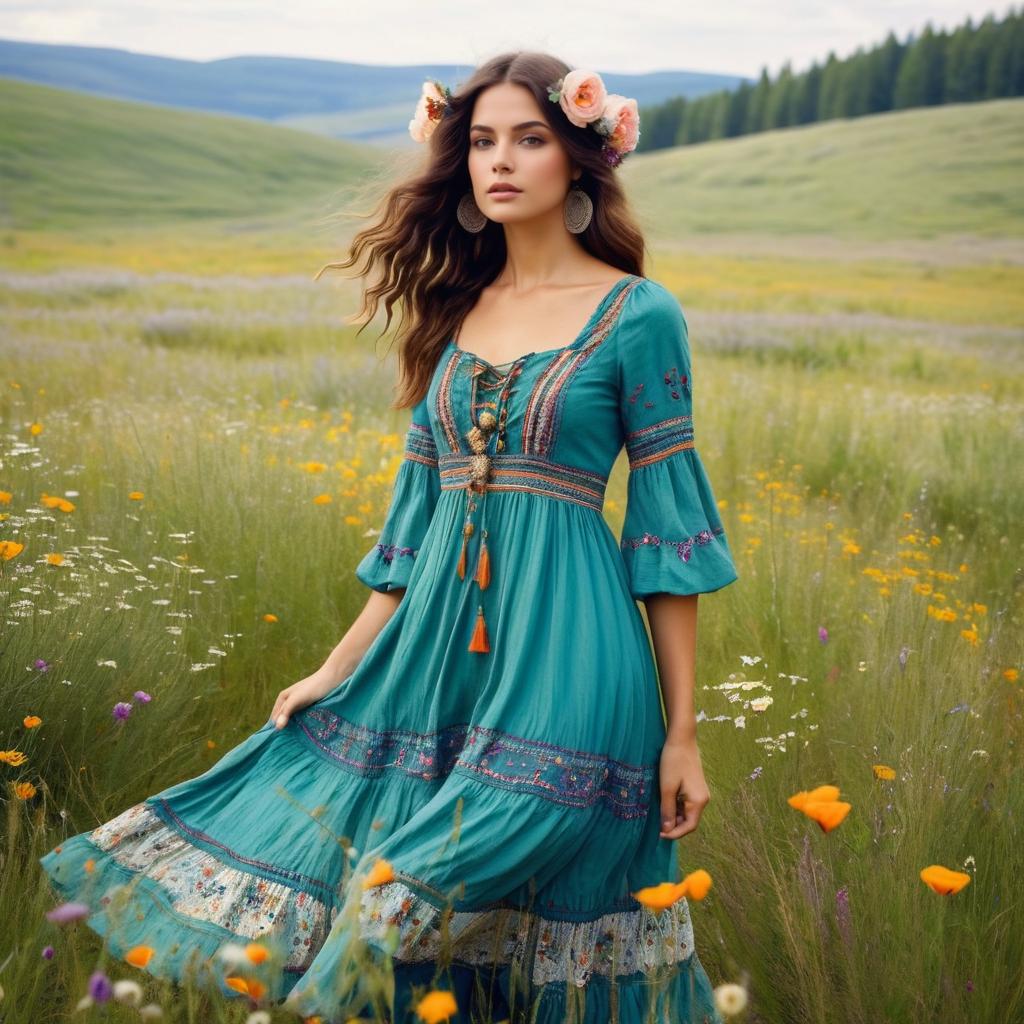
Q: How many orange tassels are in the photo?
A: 3